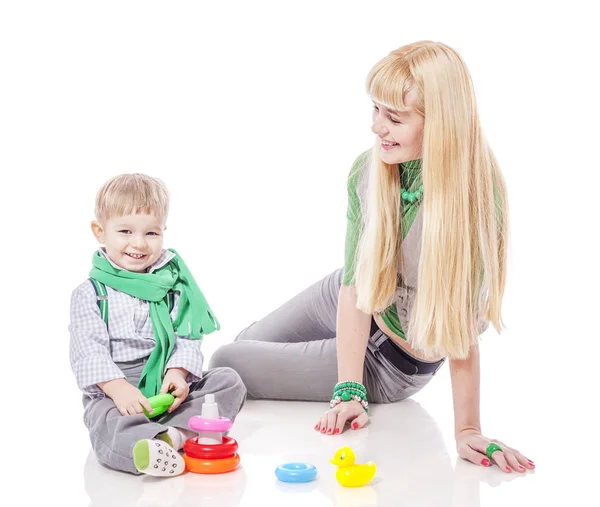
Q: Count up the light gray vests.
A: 1